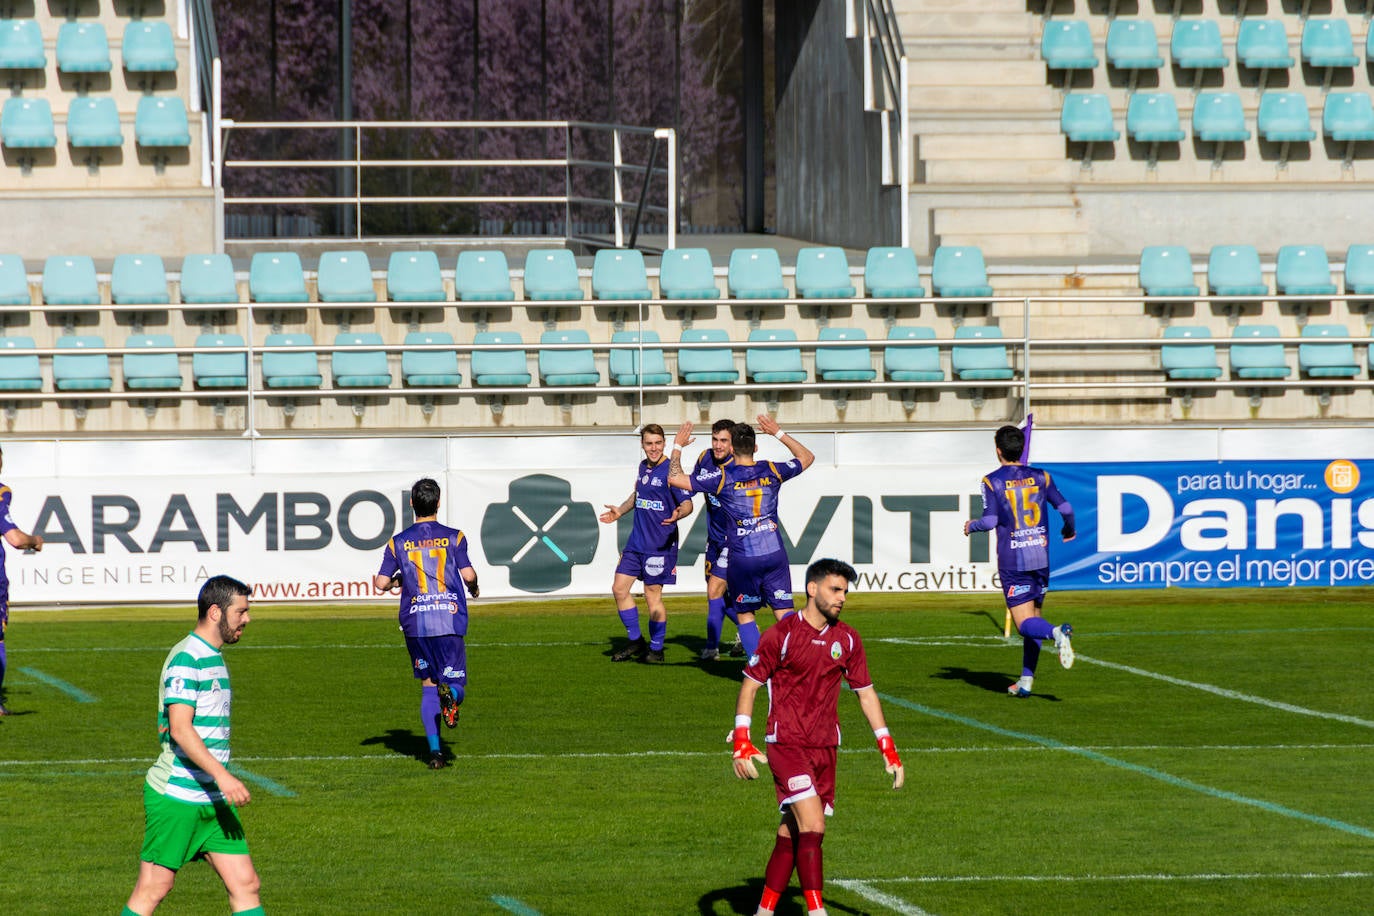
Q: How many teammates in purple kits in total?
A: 6